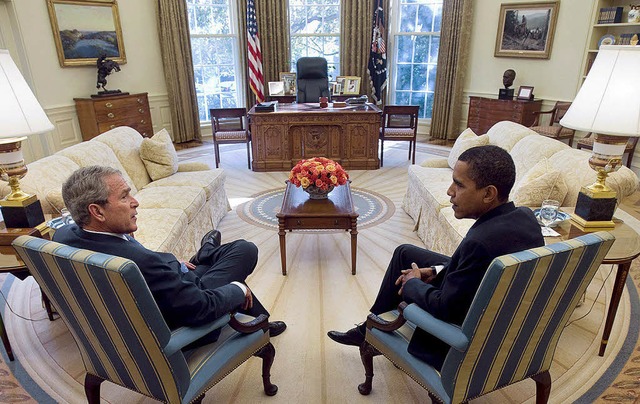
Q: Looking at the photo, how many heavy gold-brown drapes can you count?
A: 4